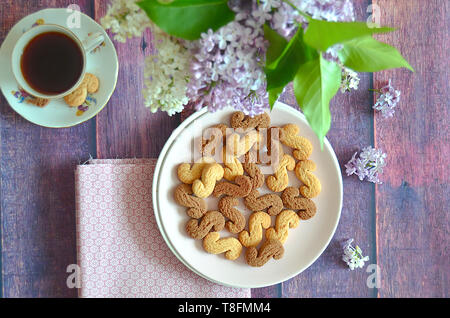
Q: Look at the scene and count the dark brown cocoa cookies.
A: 11